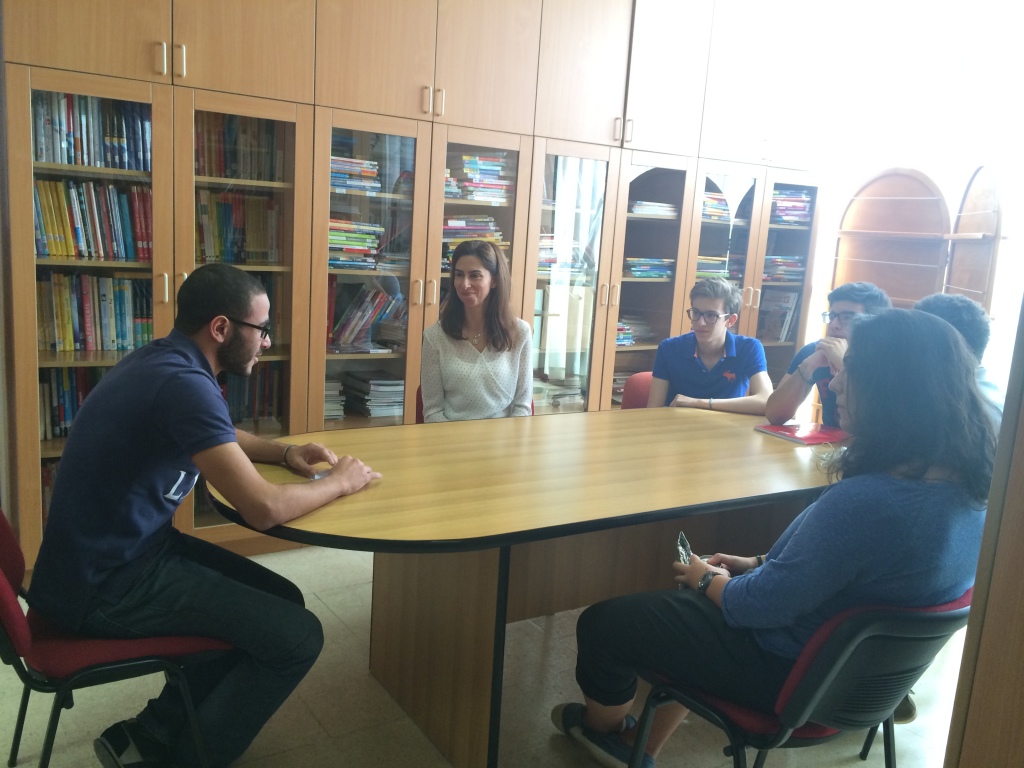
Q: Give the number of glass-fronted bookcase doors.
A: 8